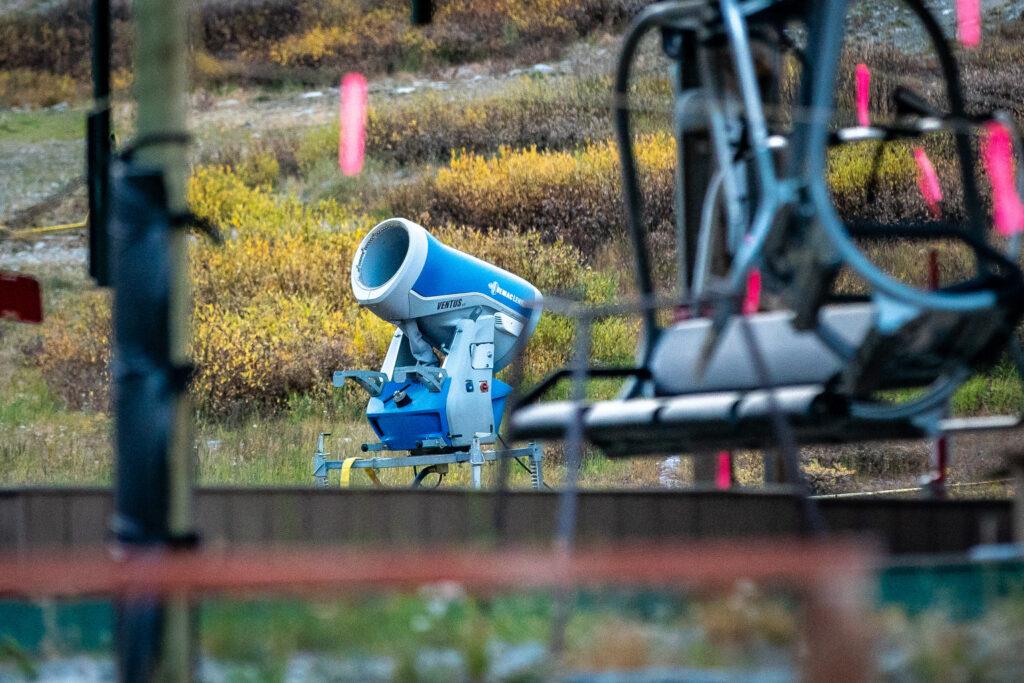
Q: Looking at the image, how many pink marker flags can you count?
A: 7